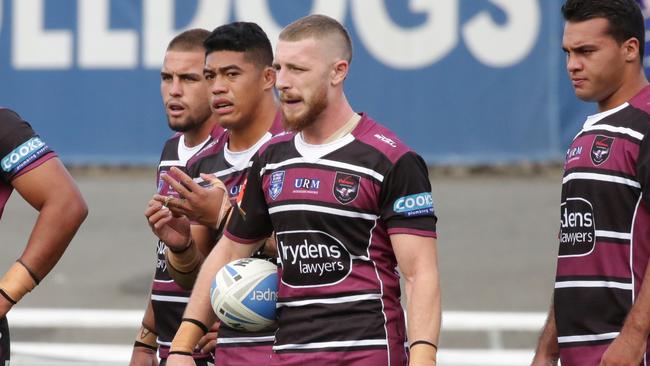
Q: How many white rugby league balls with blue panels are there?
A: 1